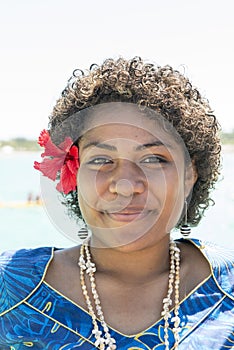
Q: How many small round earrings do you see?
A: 2